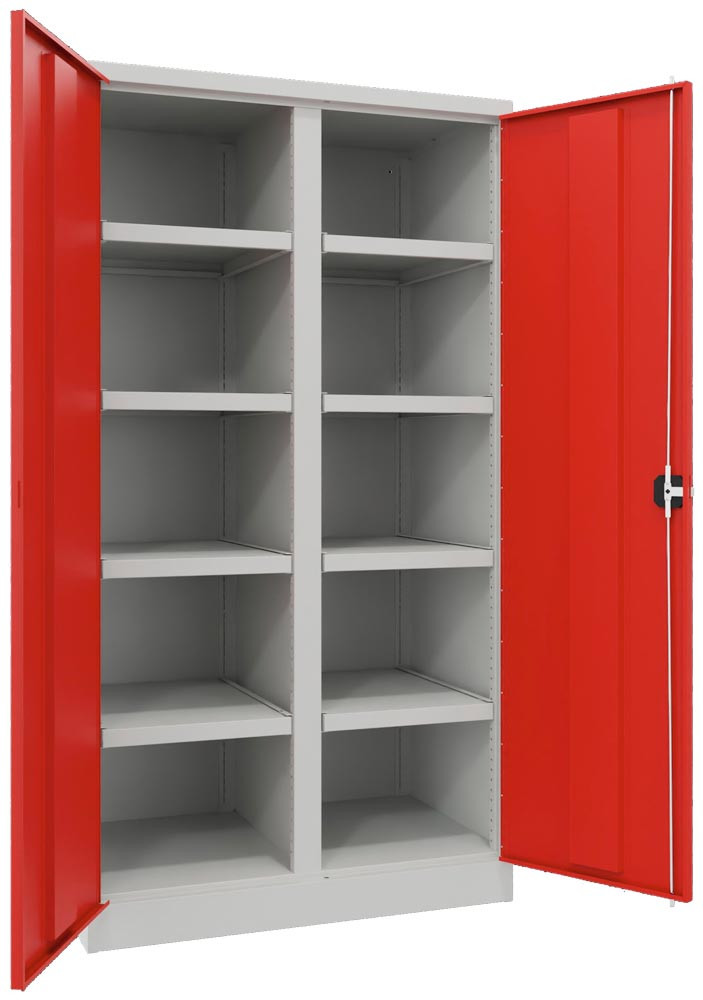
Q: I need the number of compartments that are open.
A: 10